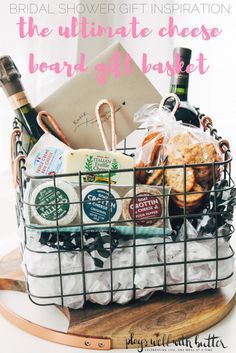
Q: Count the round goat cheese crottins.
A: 3